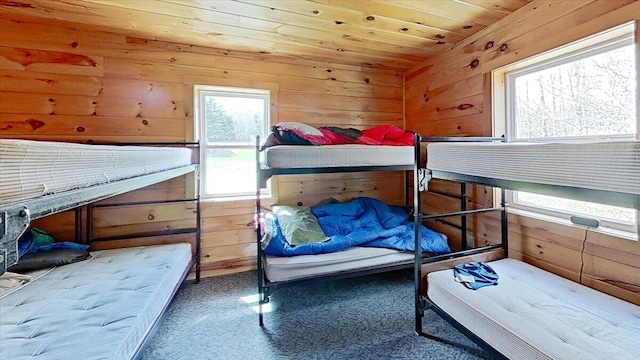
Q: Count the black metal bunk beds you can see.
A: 3